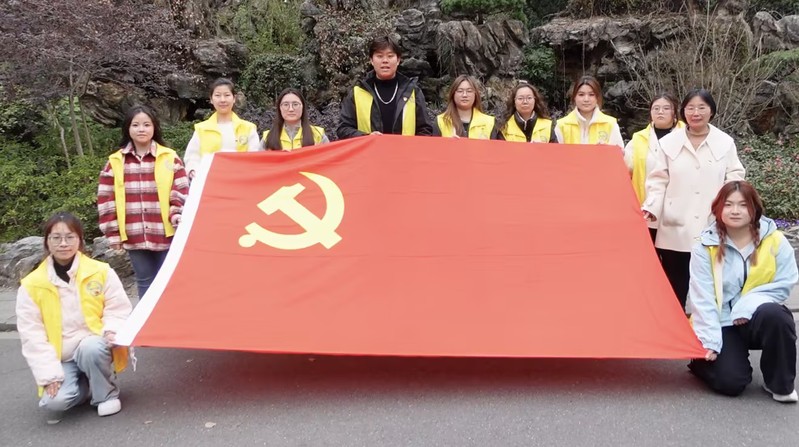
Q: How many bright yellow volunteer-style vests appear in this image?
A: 10